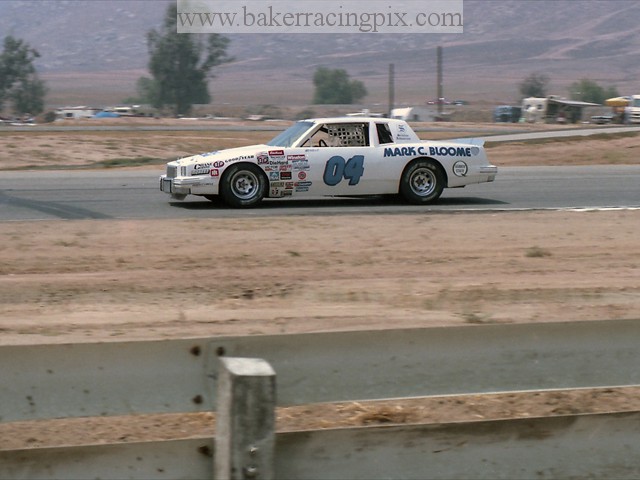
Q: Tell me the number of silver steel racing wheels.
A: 2